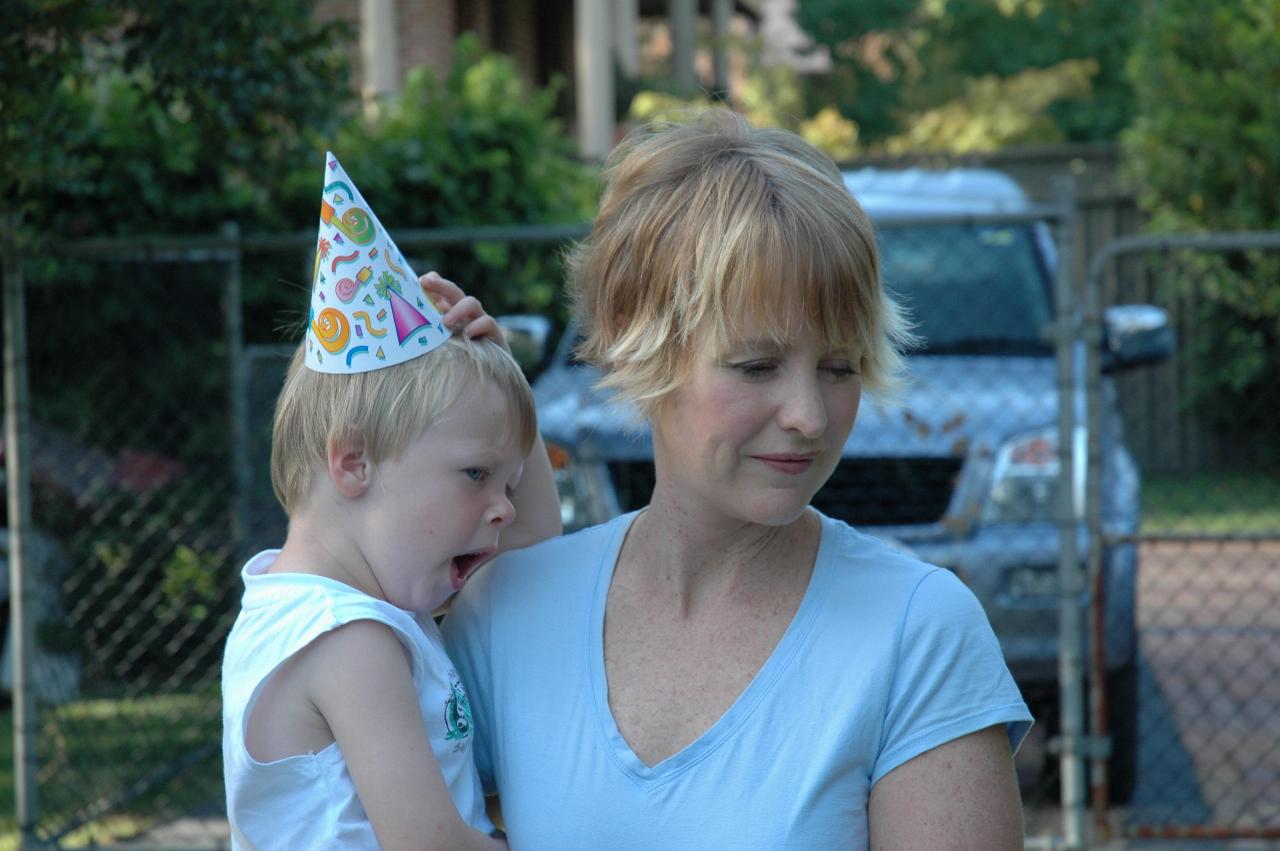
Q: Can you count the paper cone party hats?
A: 1